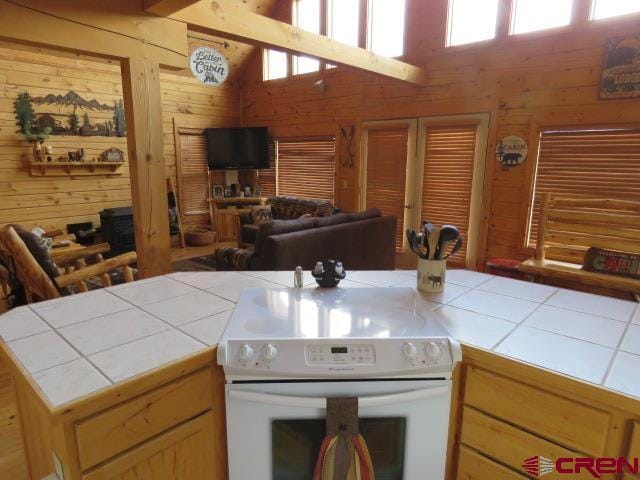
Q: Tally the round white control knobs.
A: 4